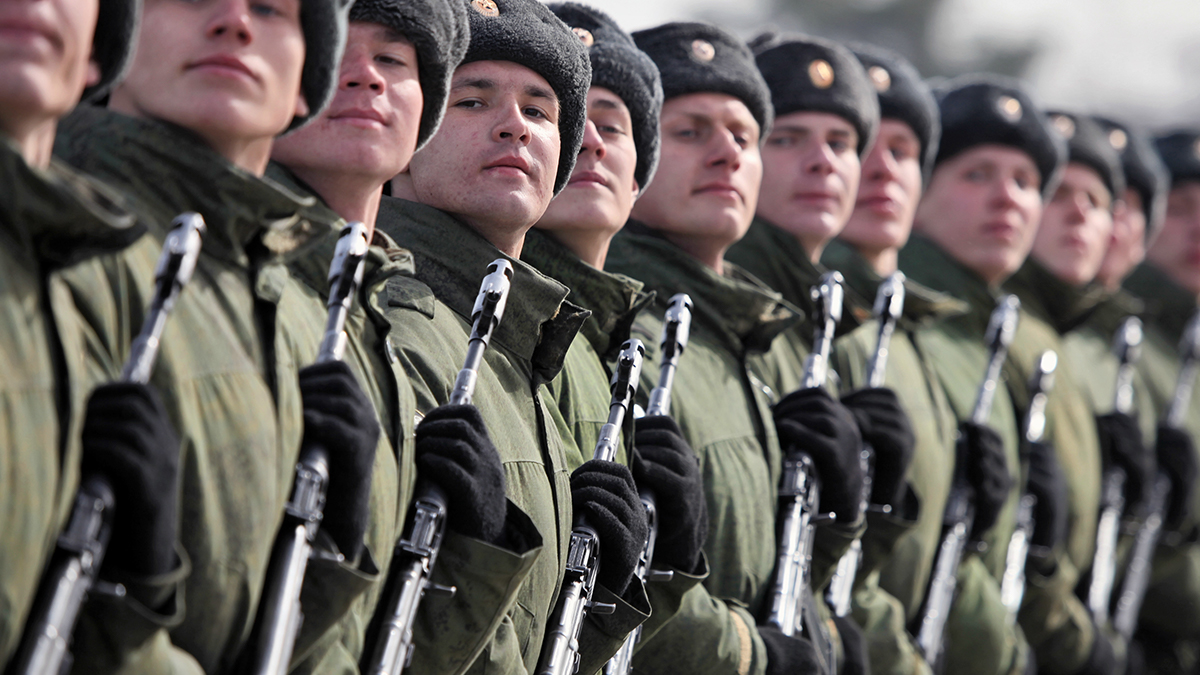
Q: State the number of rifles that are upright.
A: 11